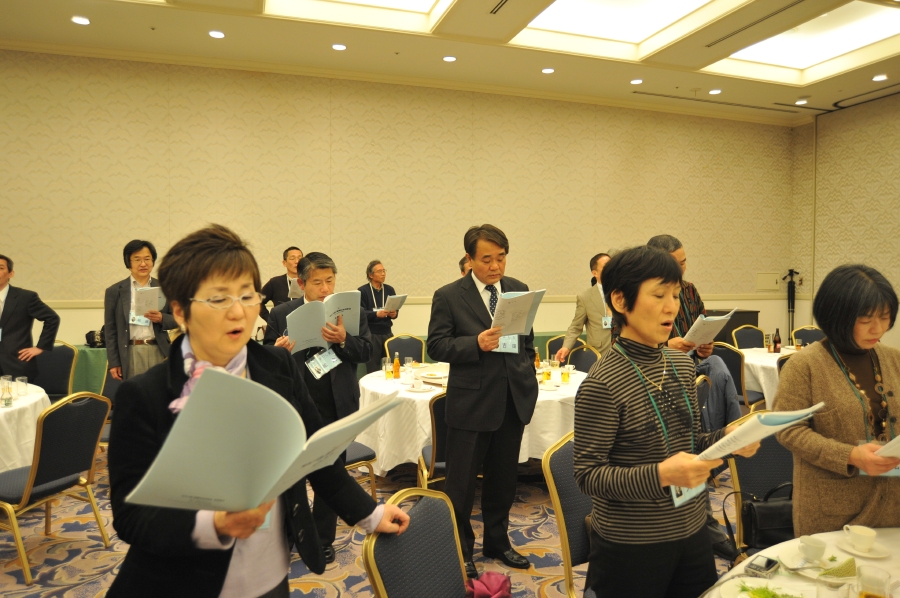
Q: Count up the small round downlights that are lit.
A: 9